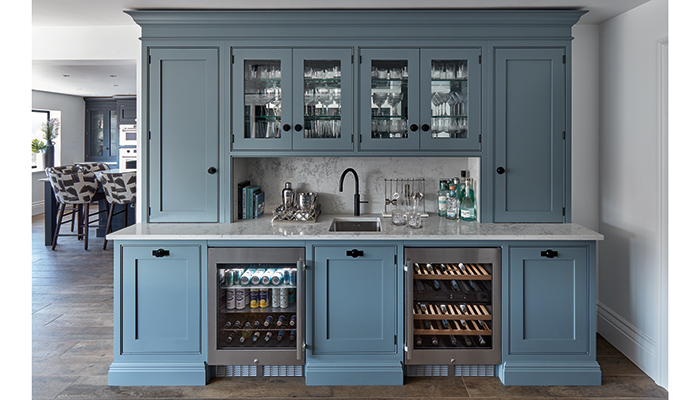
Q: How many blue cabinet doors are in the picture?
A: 9